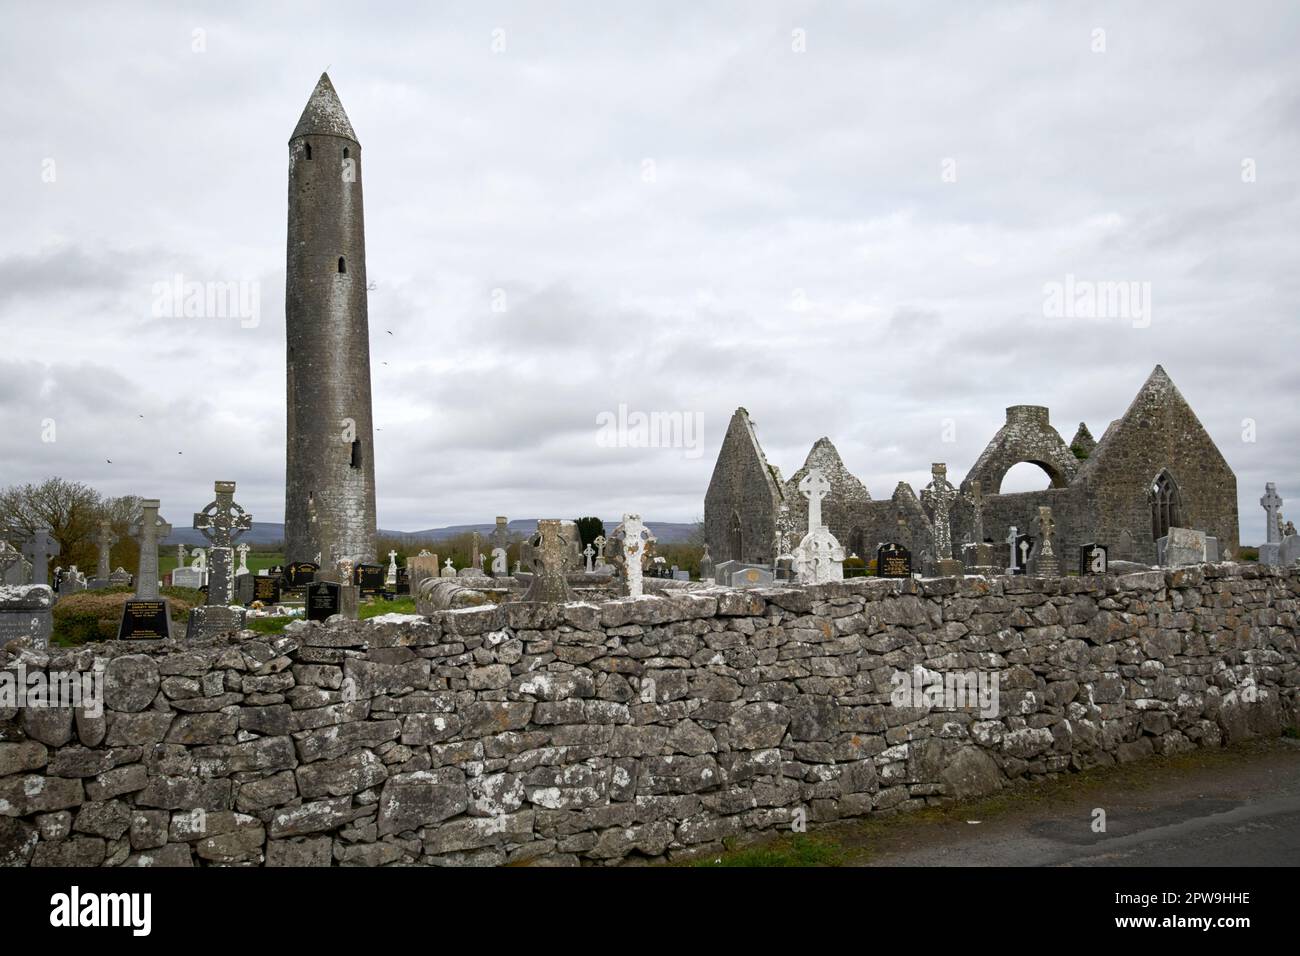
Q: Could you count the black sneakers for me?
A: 0